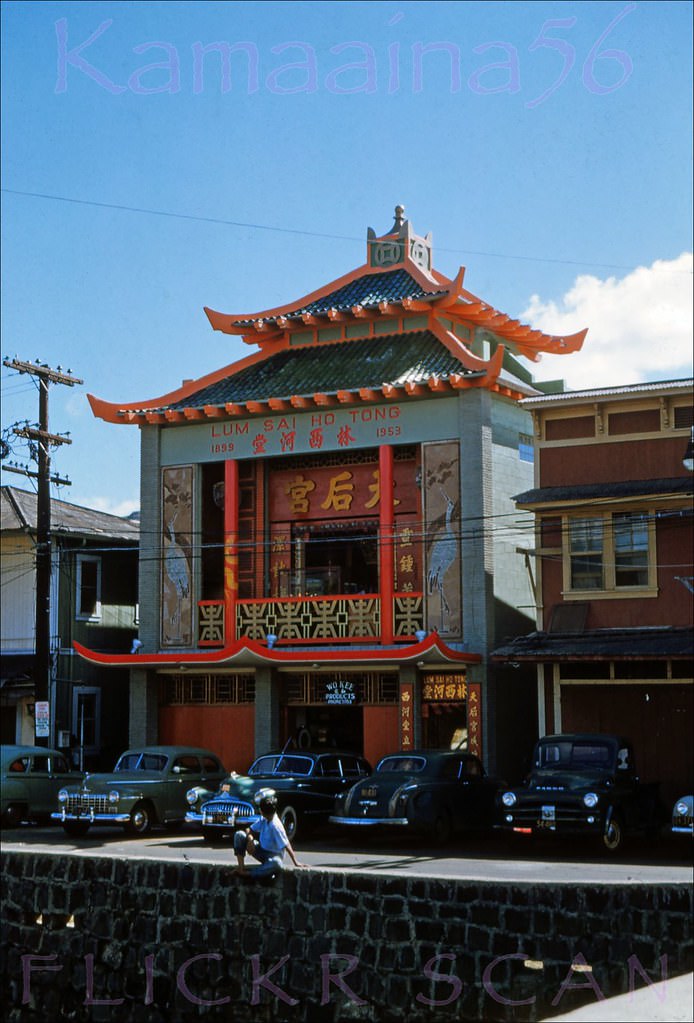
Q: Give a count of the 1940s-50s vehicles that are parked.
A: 6